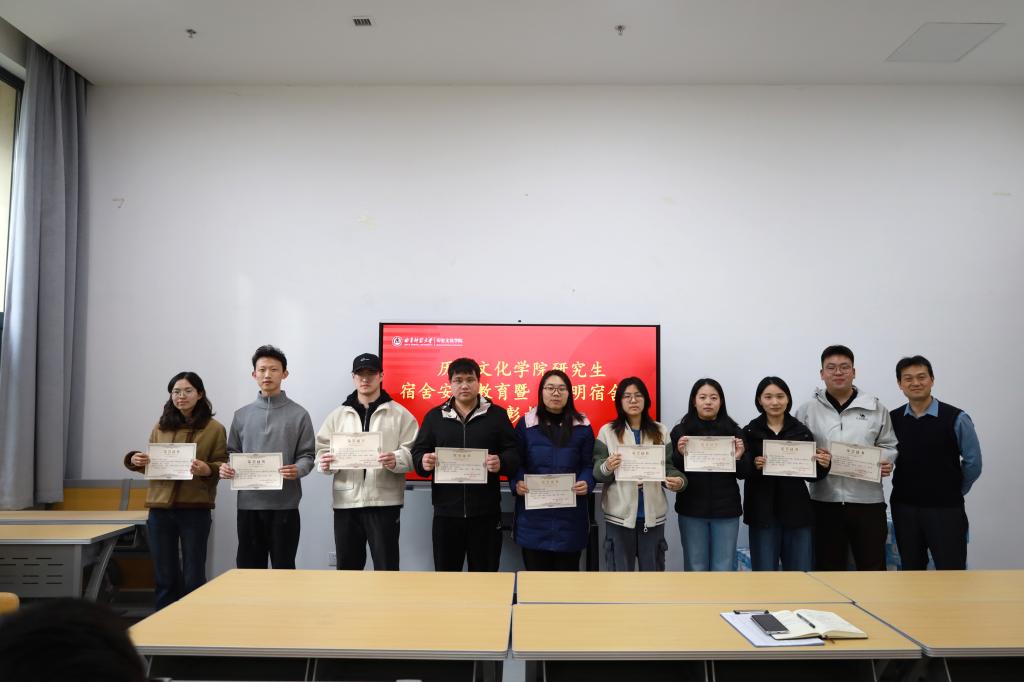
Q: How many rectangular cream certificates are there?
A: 9